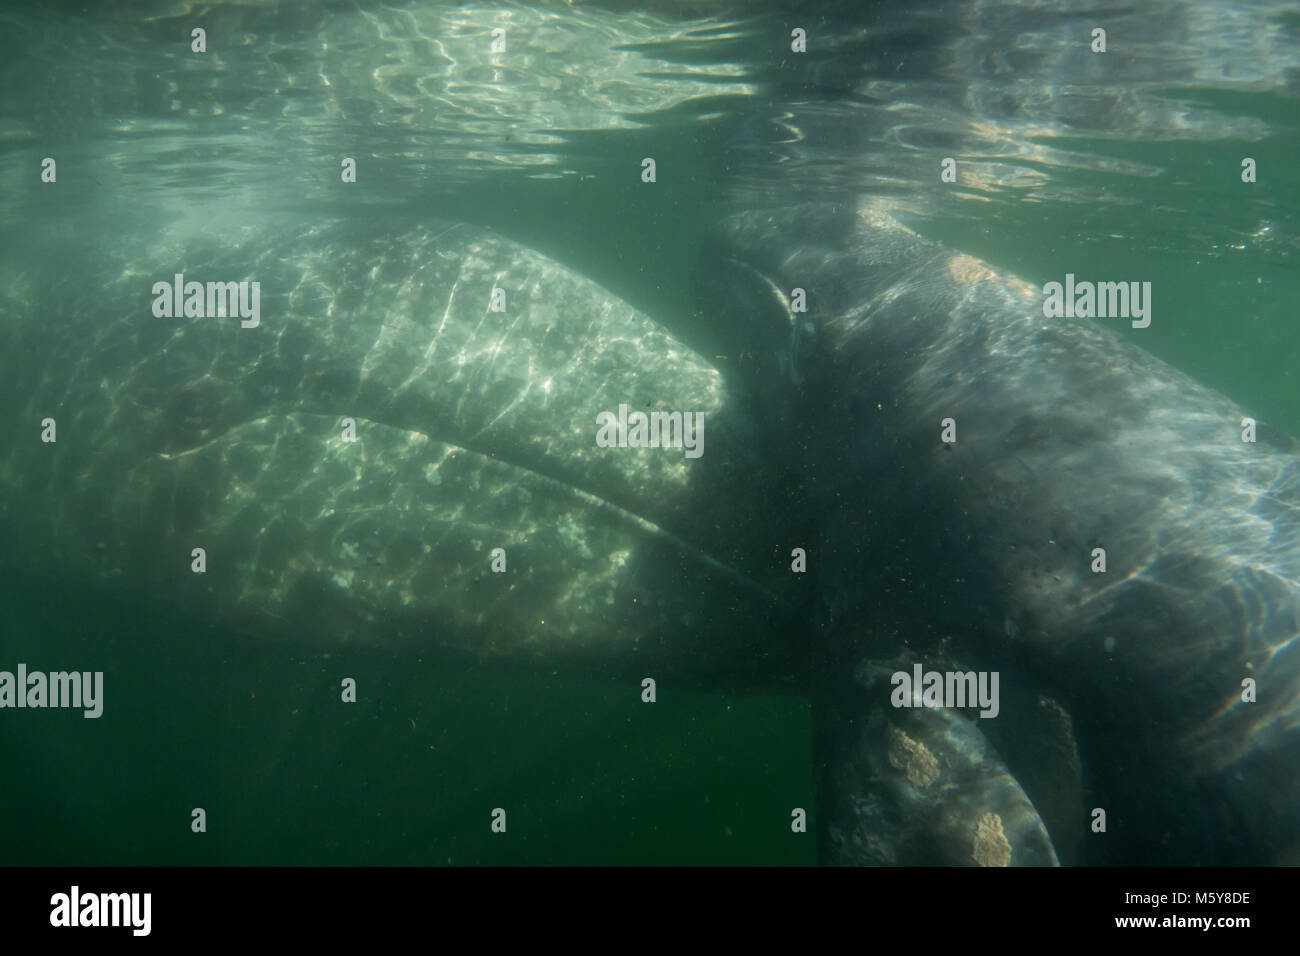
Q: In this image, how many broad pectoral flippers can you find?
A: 1